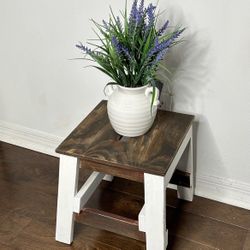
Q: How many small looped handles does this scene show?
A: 2